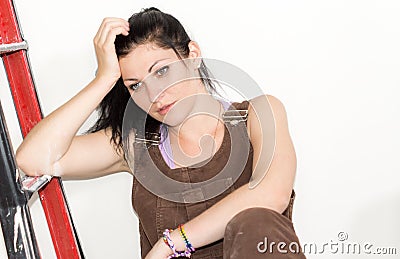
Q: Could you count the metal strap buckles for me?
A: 2